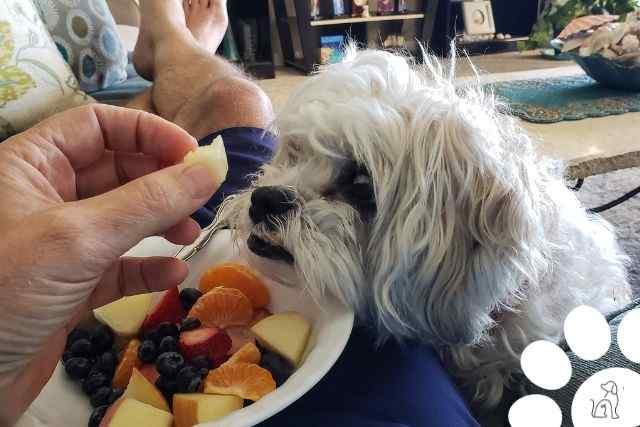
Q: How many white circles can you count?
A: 5